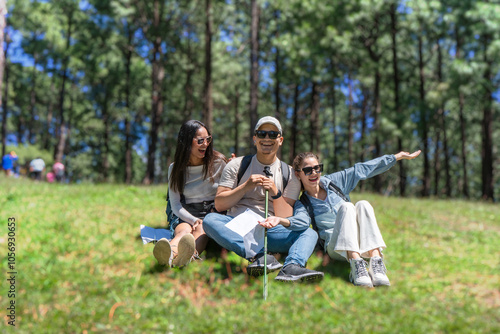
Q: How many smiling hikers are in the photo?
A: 3